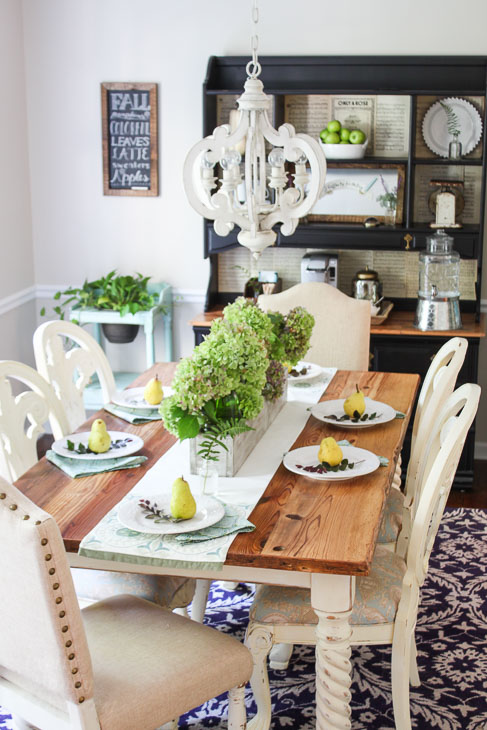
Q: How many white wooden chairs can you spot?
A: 4